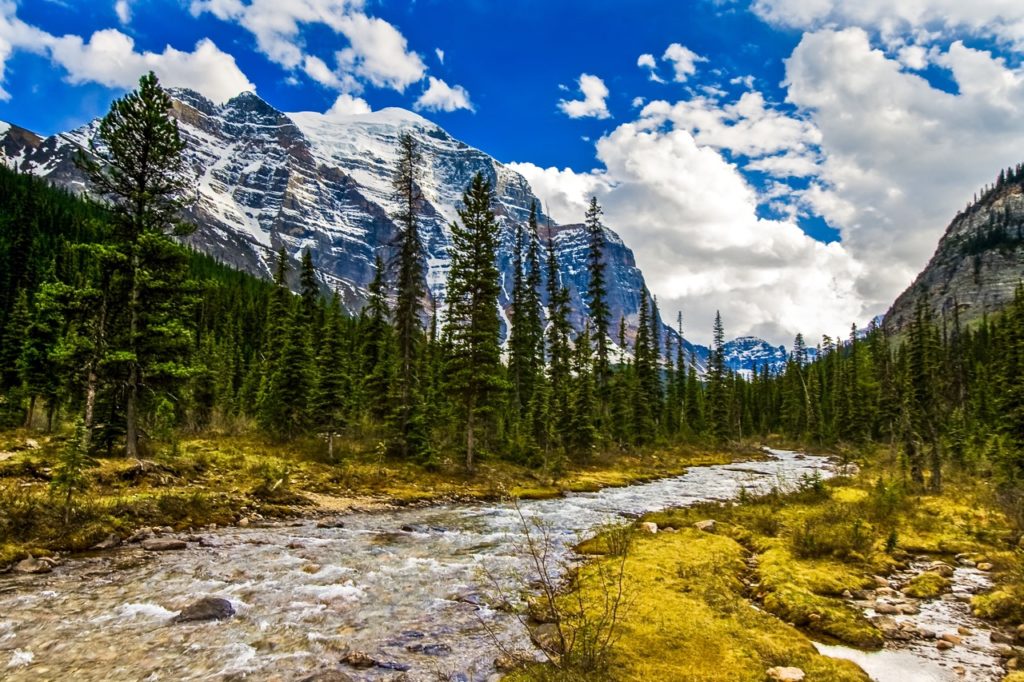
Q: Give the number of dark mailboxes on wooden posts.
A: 0